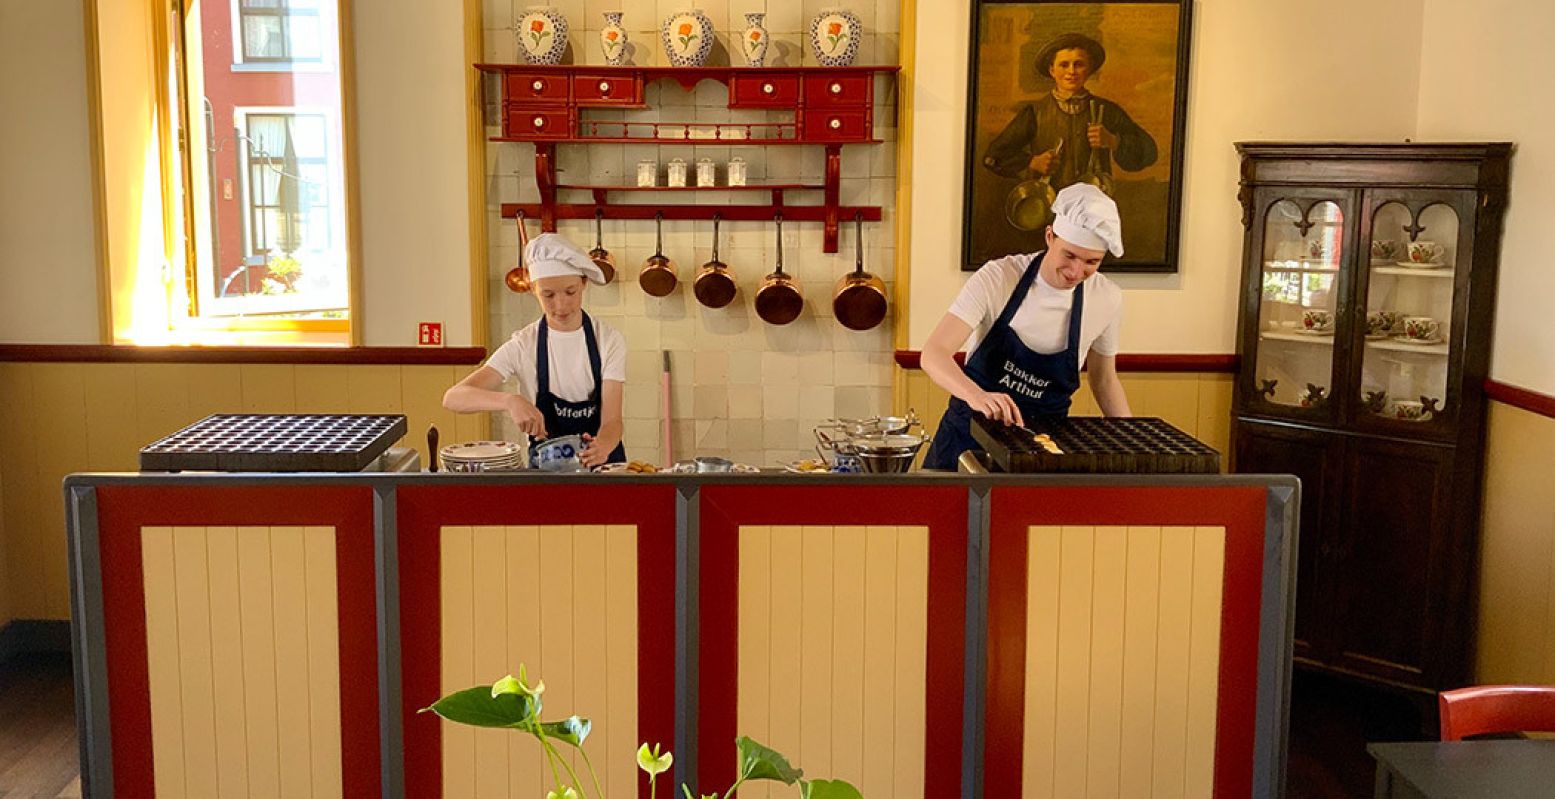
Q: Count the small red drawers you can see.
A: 6